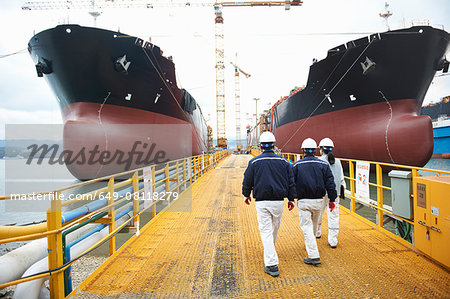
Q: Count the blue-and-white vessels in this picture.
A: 1